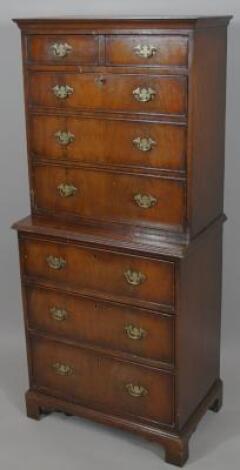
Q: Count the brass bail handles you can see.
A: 14